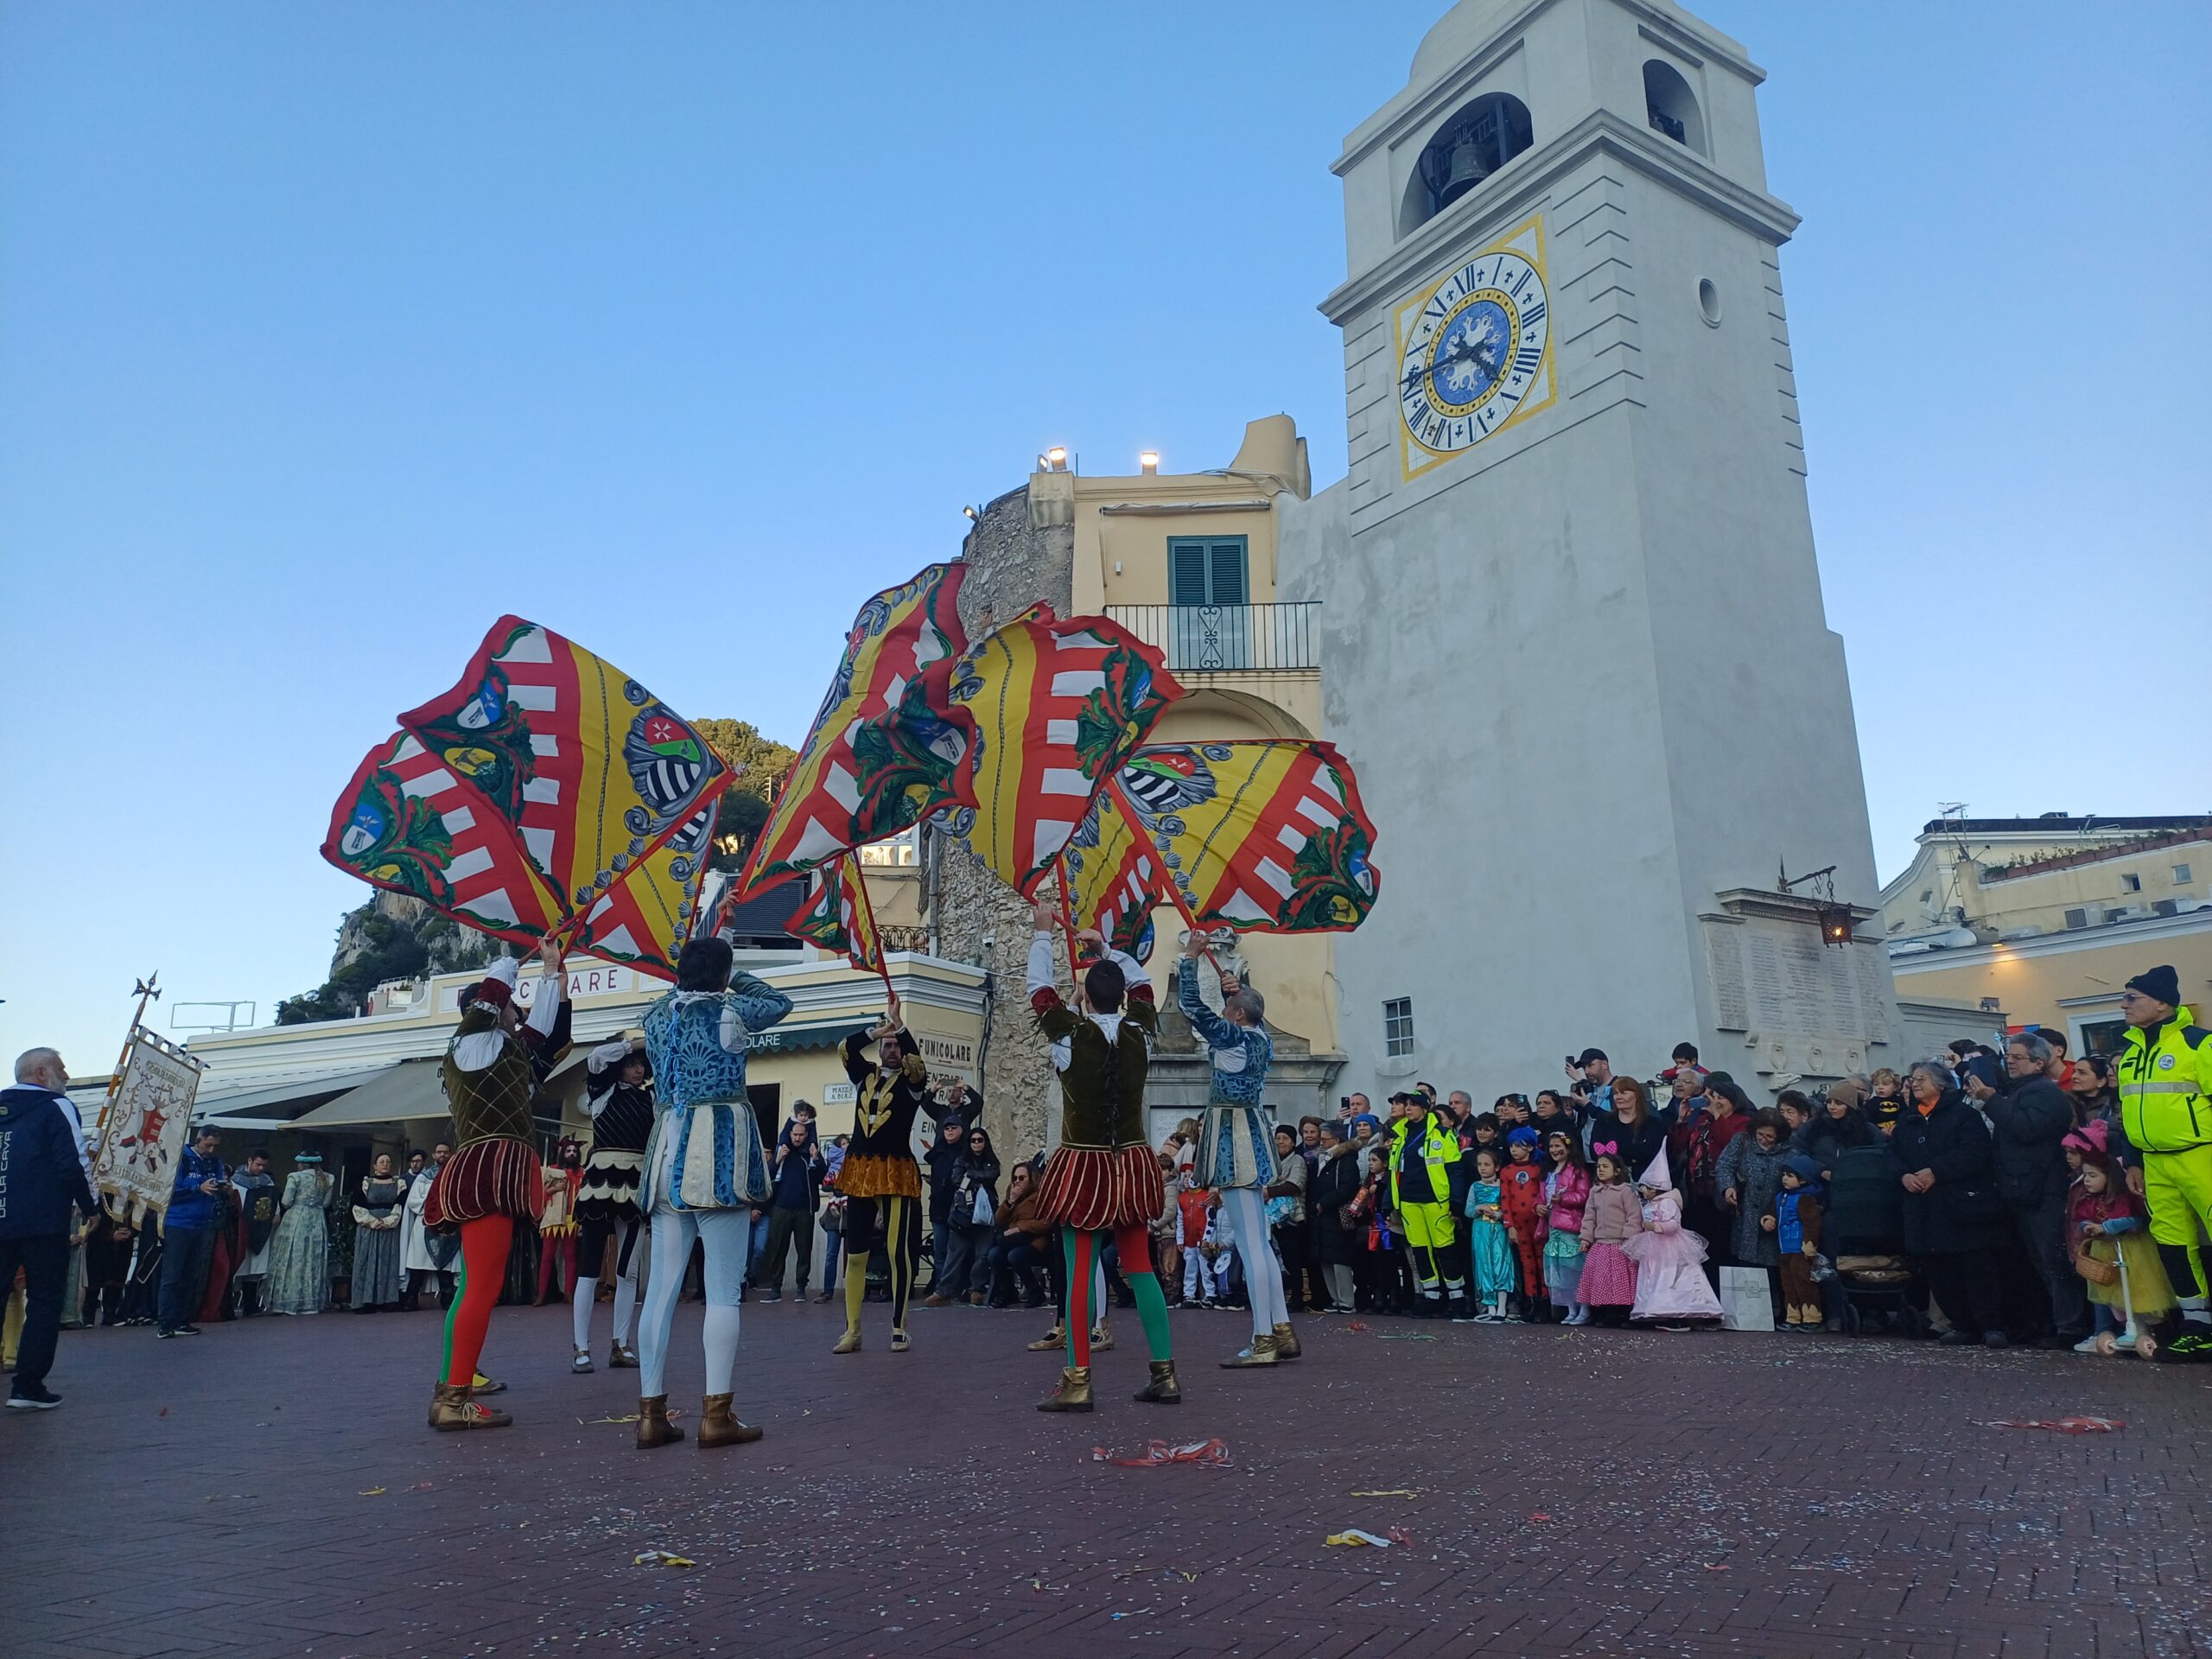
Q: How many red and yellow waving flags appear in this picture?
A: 8